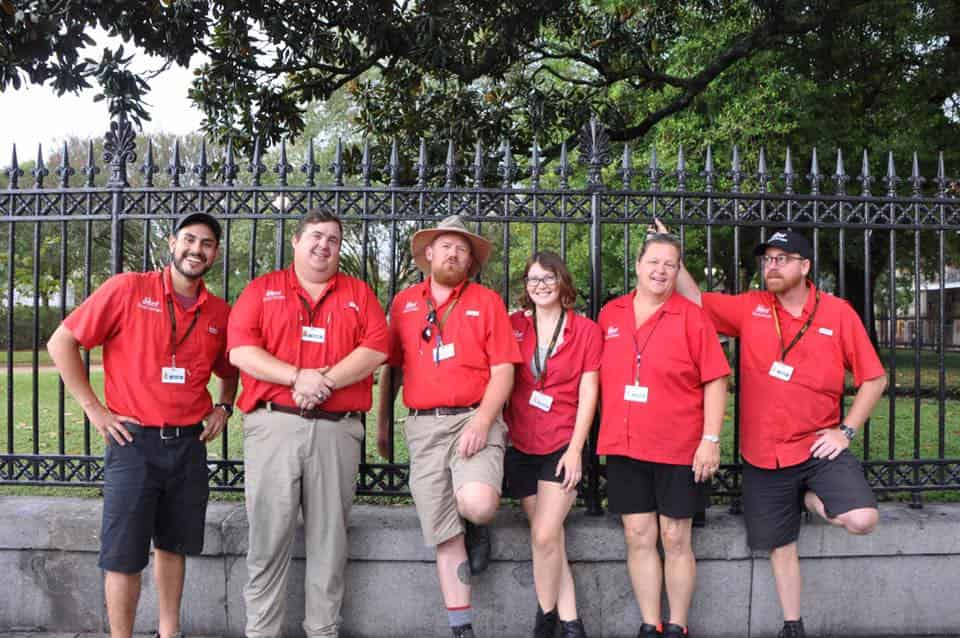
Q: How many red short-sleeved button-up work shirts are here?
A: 6